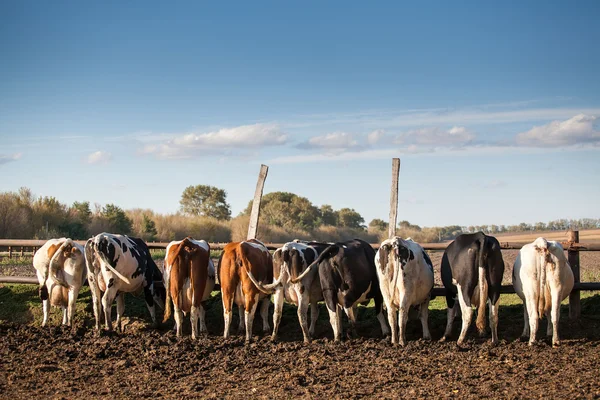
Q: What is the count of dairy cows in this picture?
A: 9